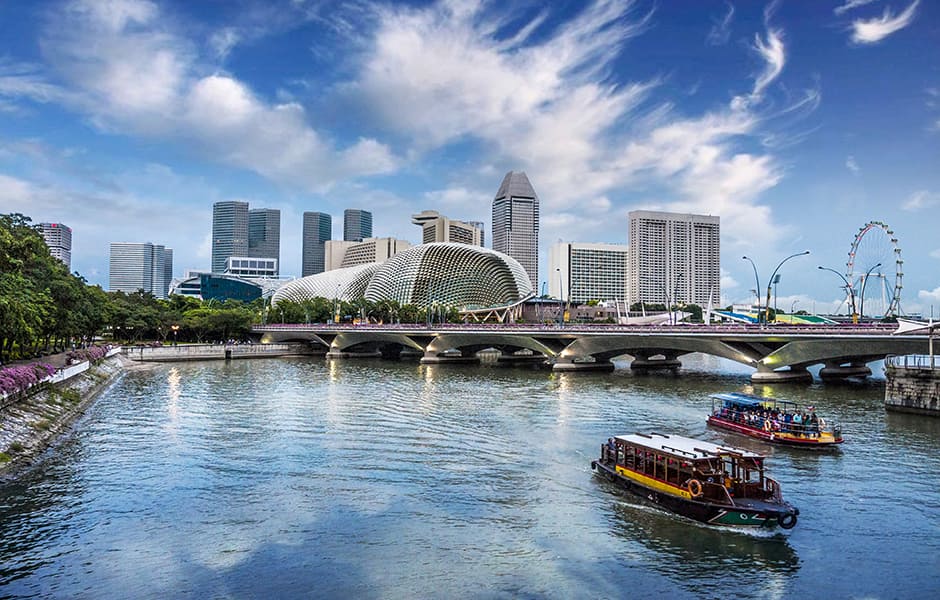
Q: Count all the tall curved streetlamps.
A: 4